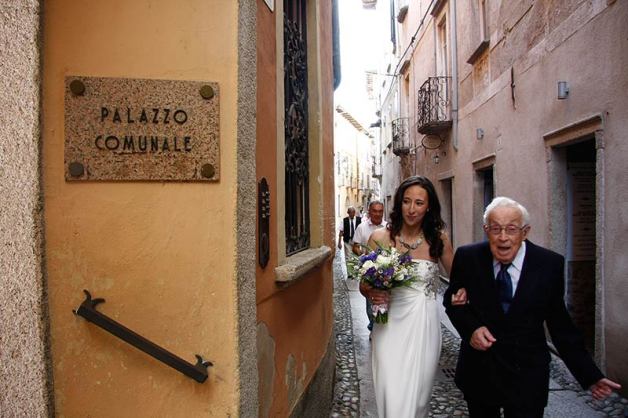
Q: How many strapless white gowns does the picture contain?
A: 1